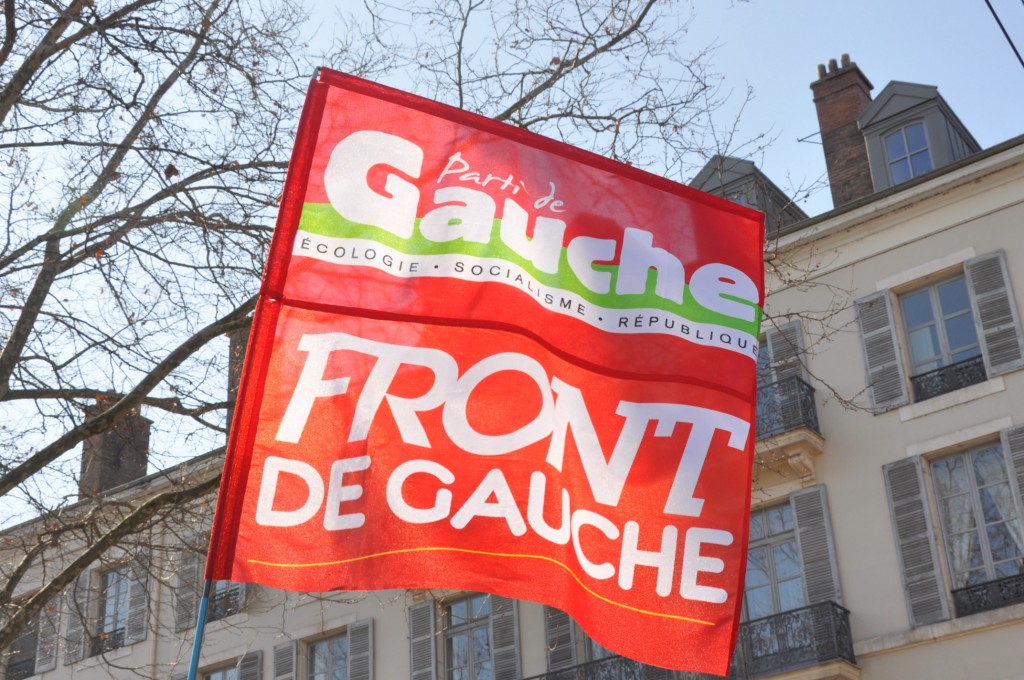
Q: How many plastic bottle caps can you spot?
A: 0